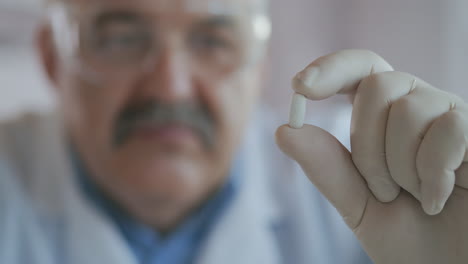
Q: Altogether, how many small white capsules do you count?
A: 1